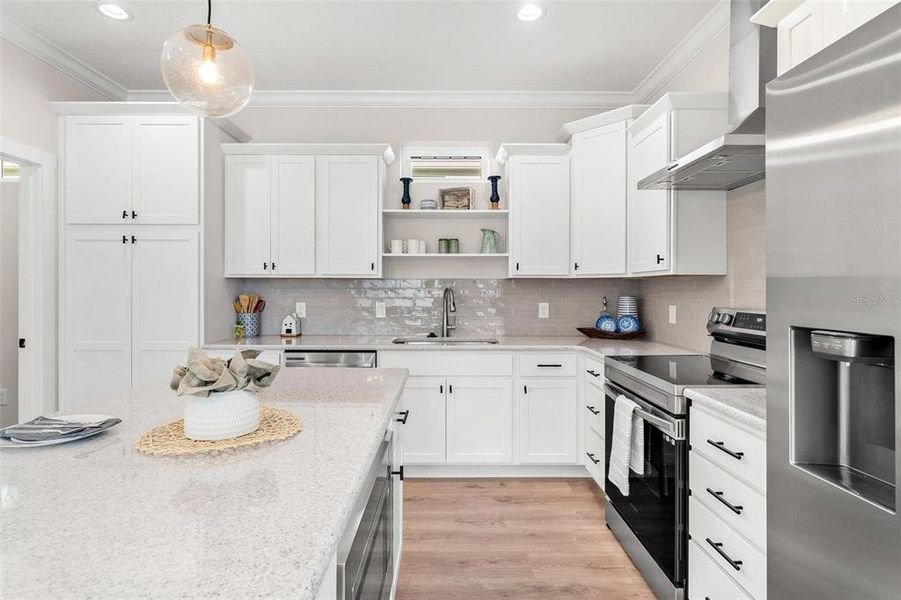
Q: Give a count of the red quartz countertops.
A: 0